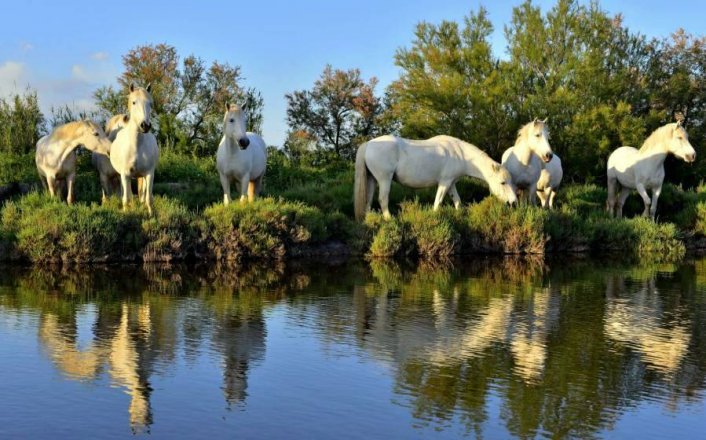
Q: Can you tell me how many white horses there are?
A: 8